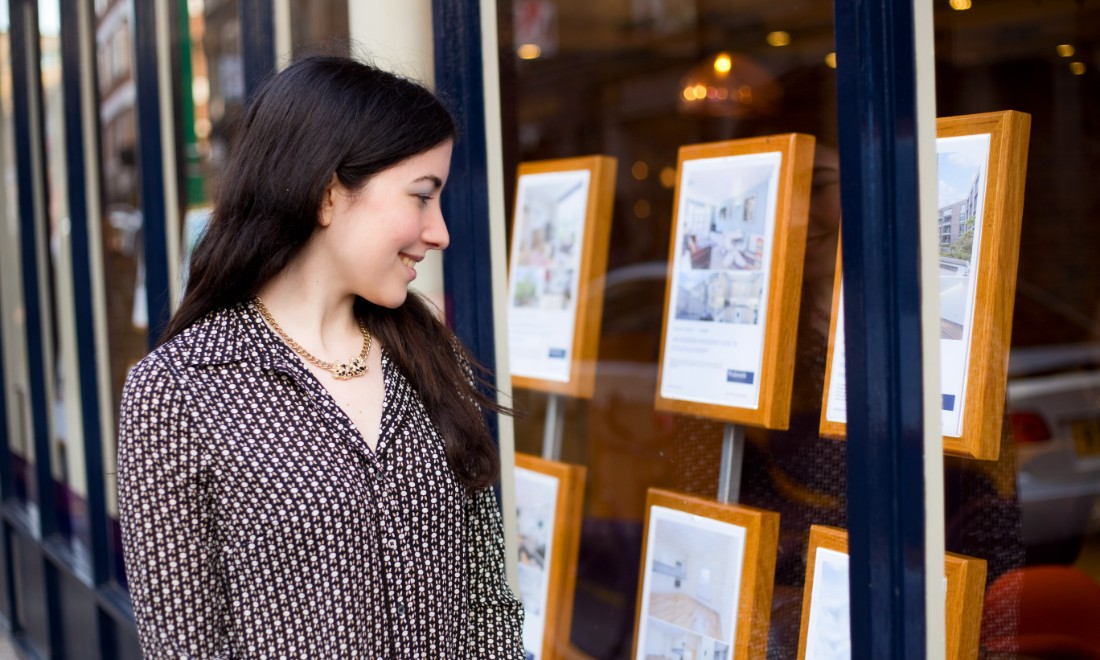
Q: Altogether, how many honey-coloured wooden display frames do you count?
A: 6